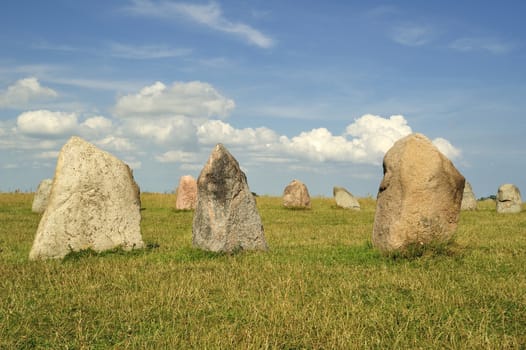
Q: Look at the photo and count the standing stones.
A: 9